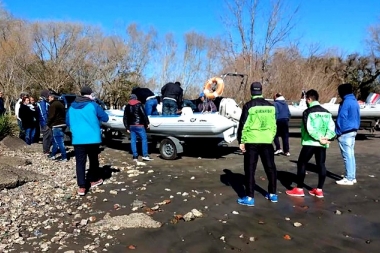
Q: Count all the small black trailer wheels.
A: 1